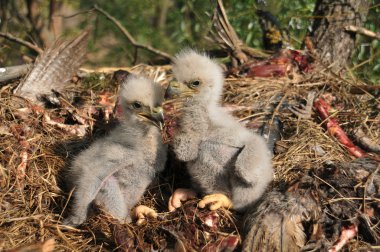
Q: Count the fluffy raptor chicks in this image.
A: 2